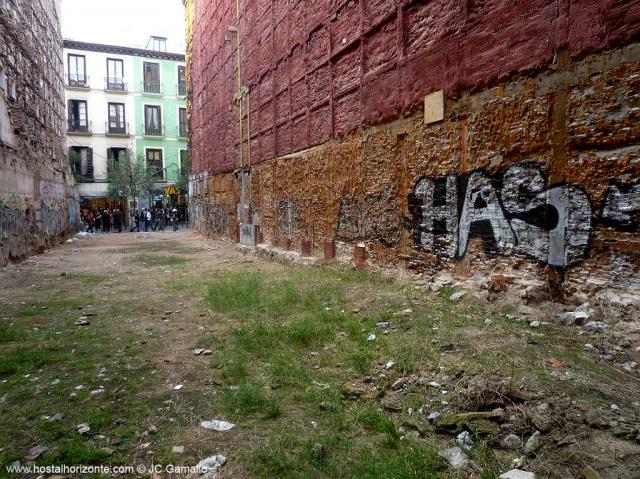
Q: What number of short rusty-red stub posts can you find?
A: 5